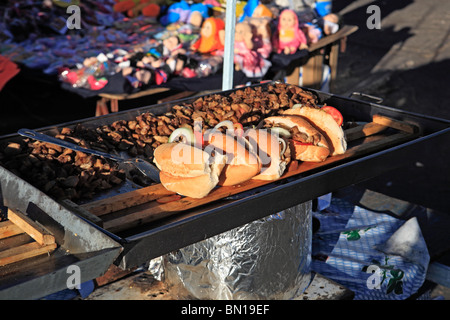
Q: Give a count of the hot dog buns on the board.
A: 5